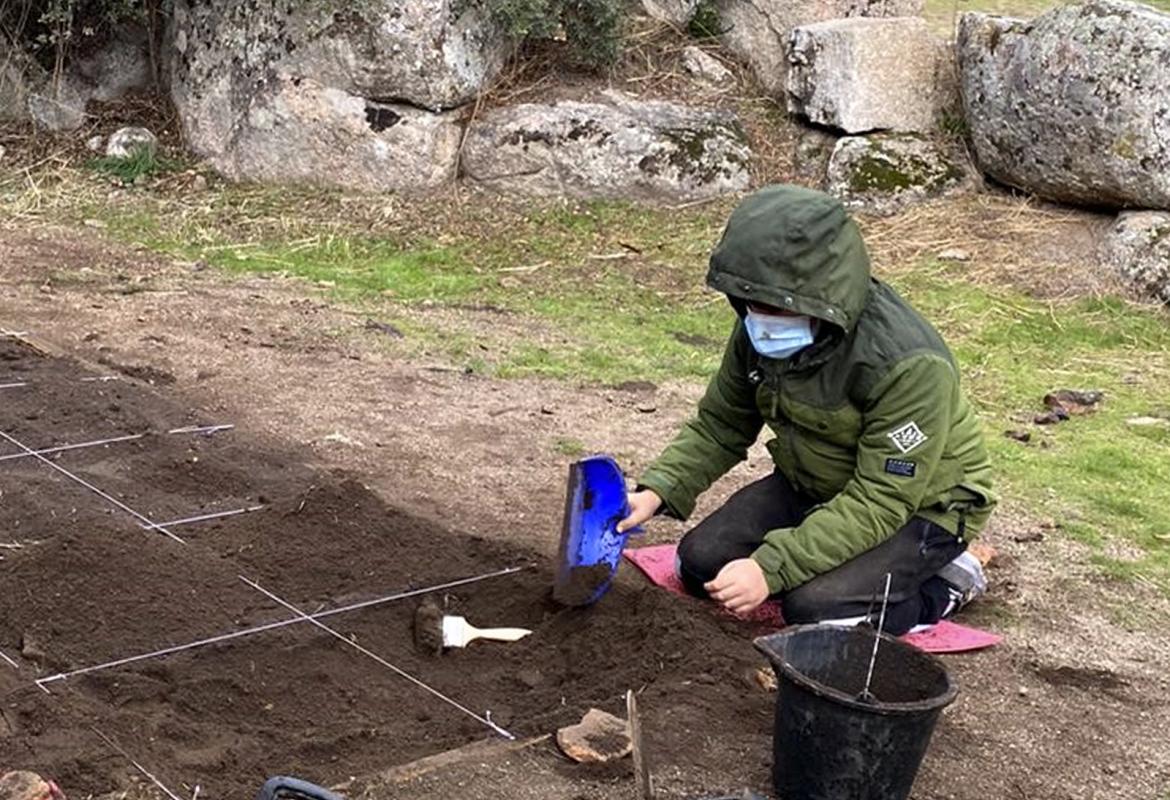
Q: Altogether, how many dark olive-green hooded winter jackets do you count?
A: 1